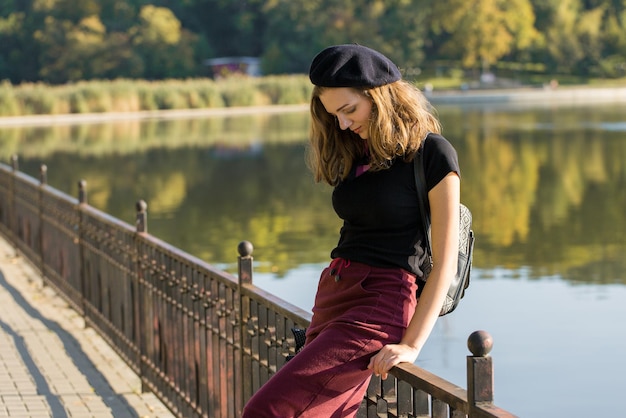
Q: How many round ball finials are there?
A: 6